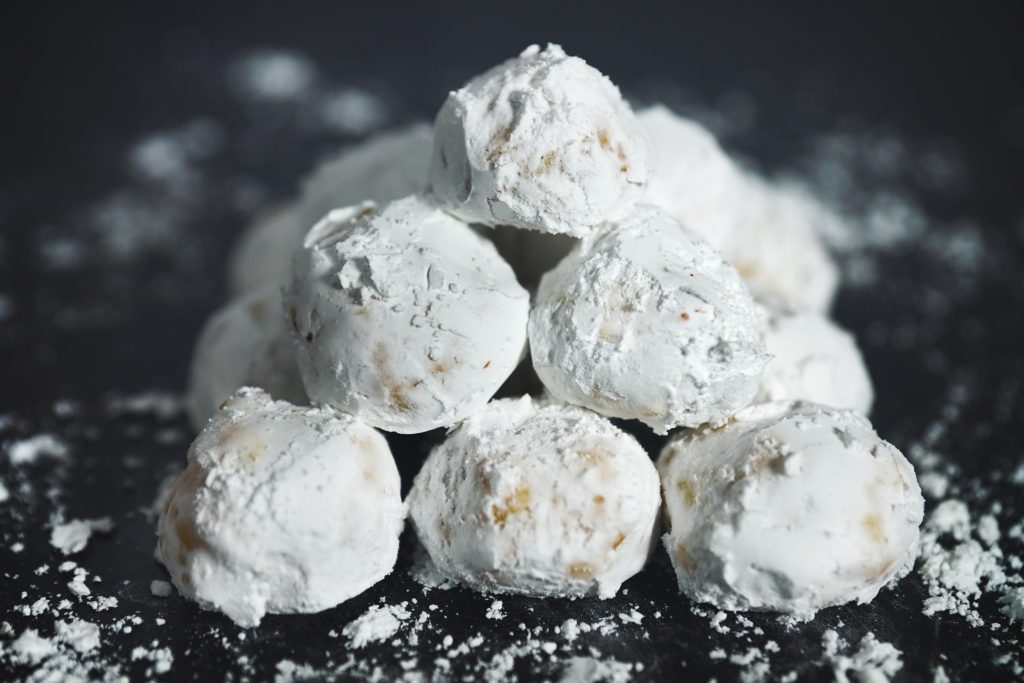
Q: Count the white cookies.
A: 12